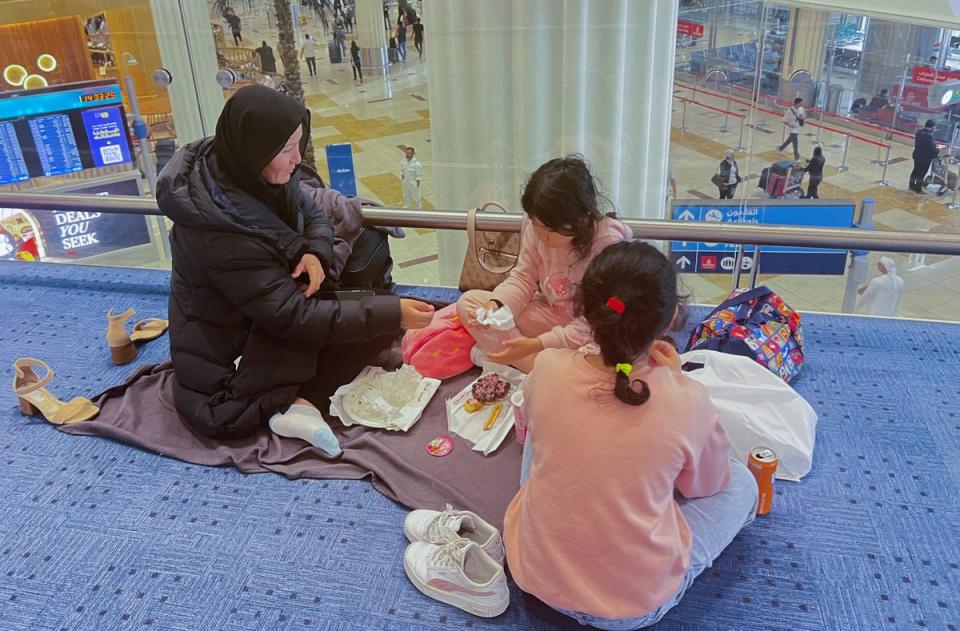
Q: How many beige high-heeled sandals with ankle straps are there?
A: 2